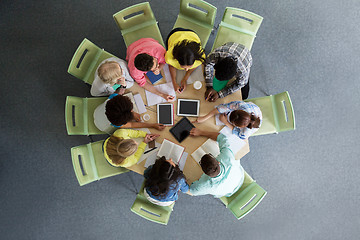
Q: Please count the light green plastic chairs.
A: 9